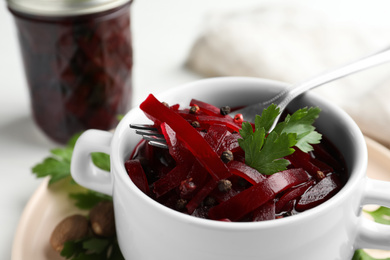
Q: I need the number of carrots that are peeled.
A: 0